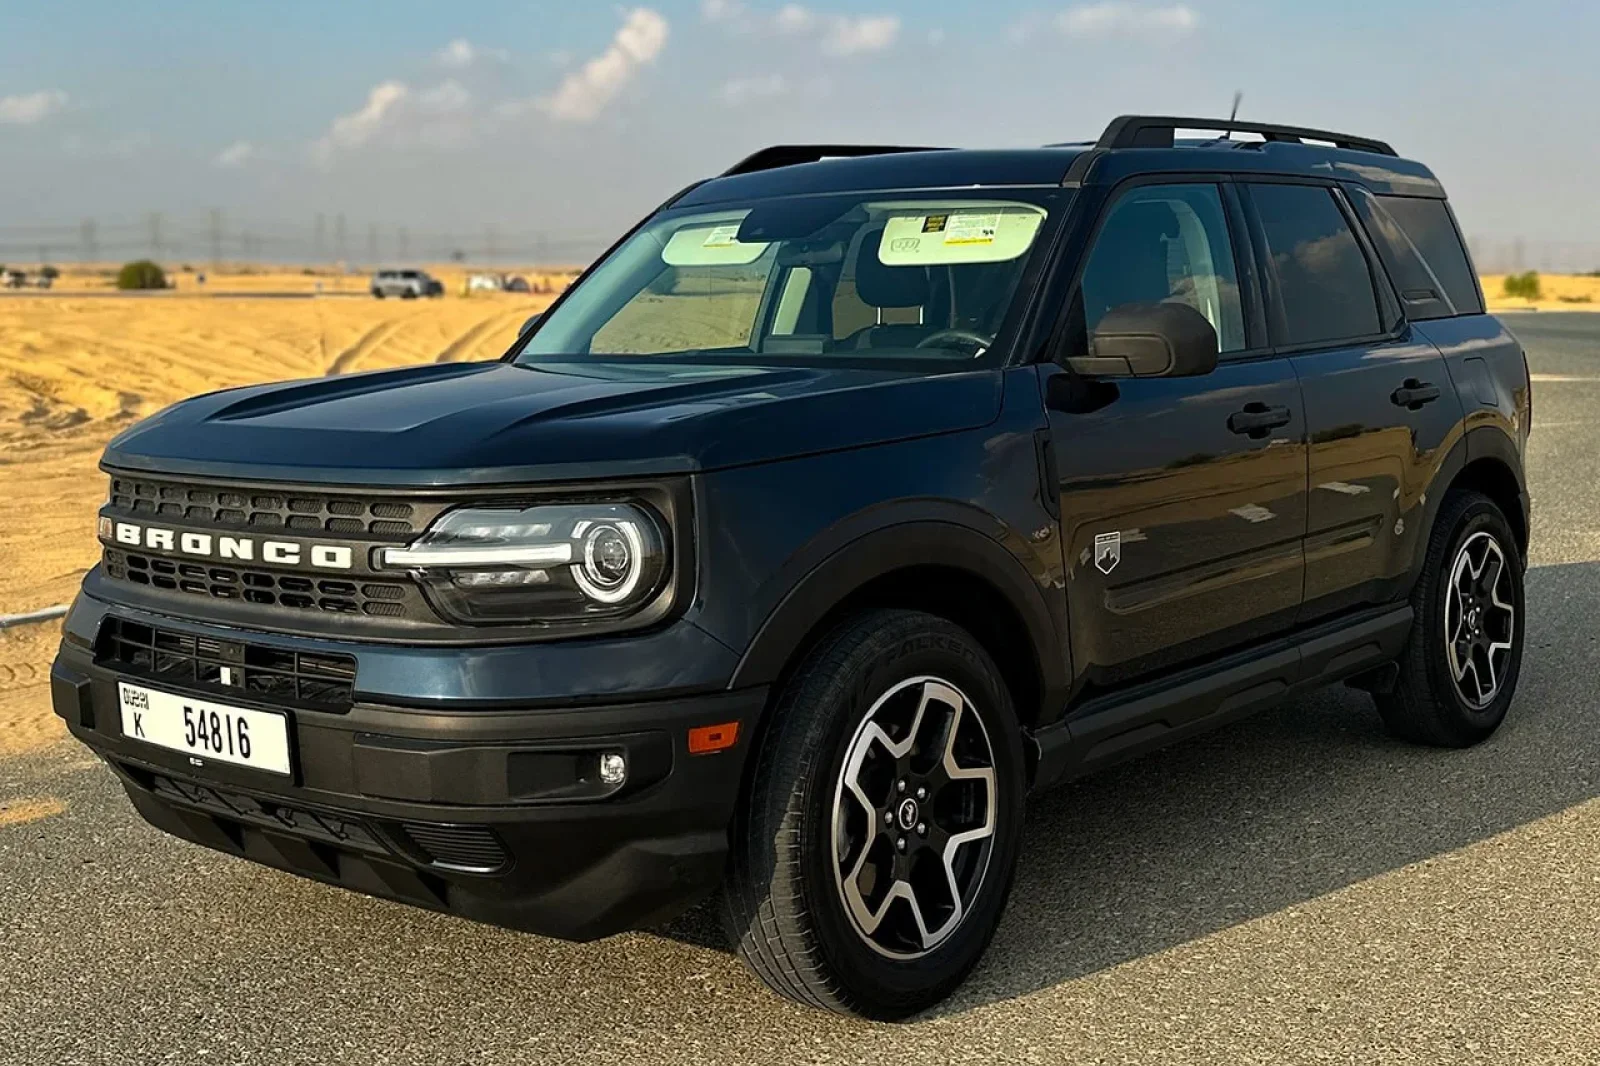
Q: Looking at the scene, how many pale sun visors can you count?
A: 2